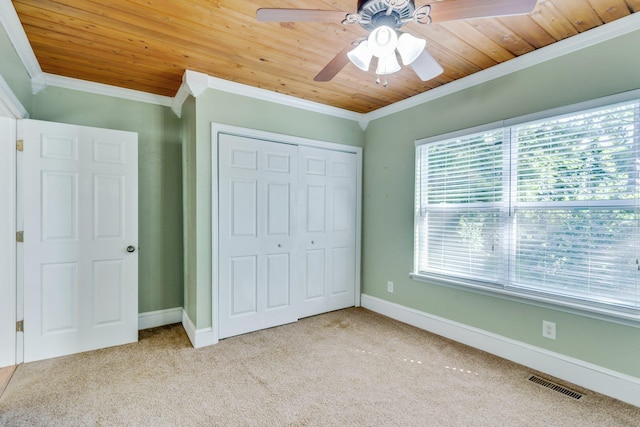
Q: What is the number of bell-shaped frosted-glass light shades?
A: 4